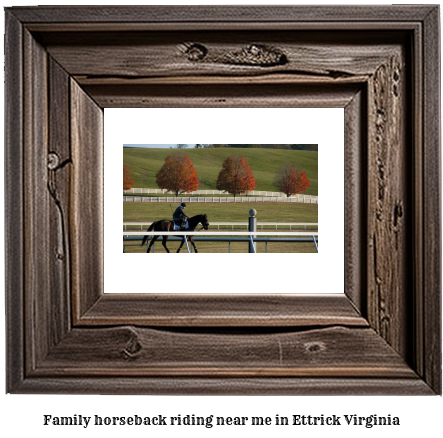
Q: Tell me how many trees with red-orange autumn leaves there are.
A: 4